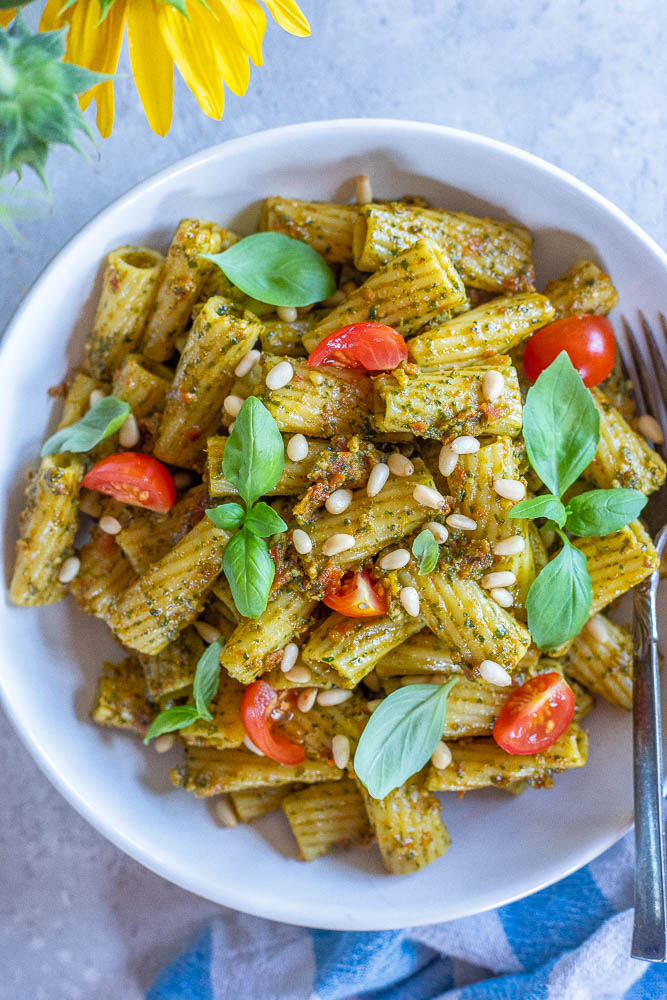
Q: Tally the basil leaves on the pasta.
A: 14